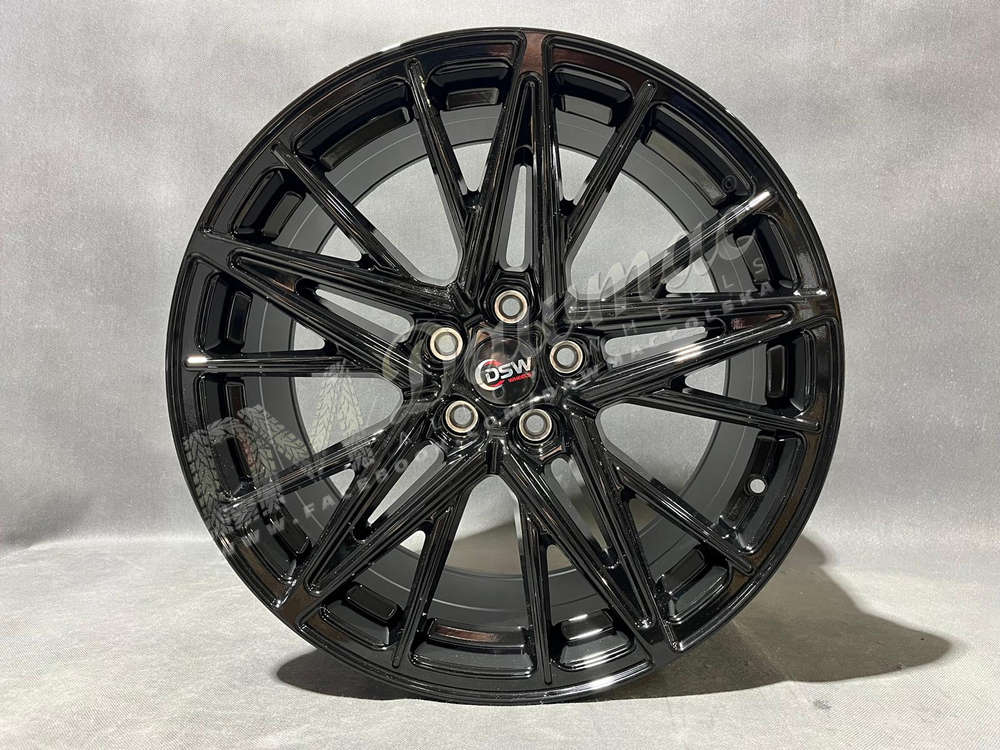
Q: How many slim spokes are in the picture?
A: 10